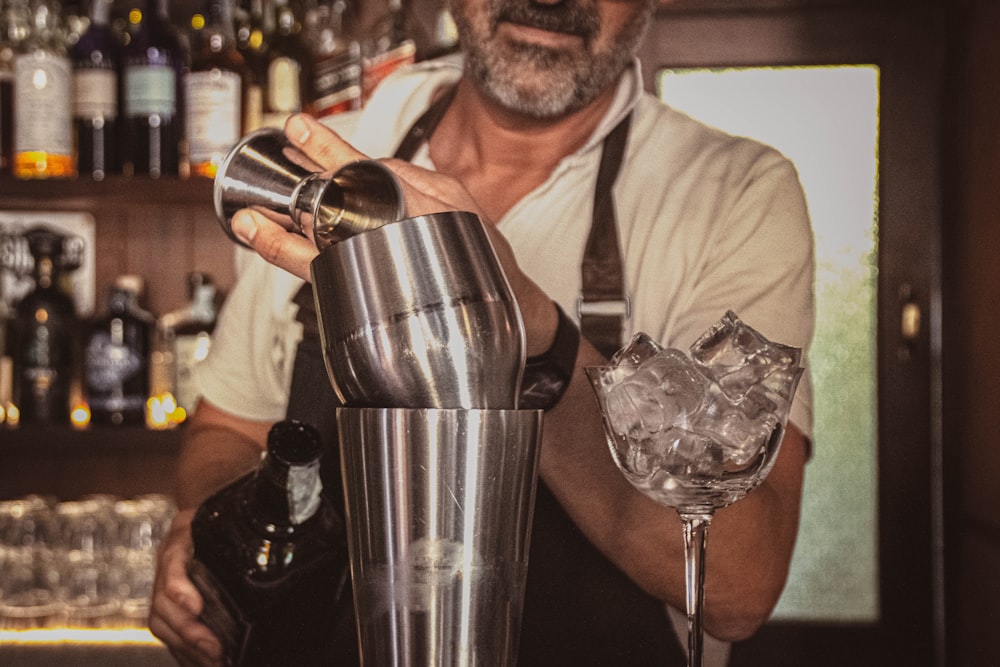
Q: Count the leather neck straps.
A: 2